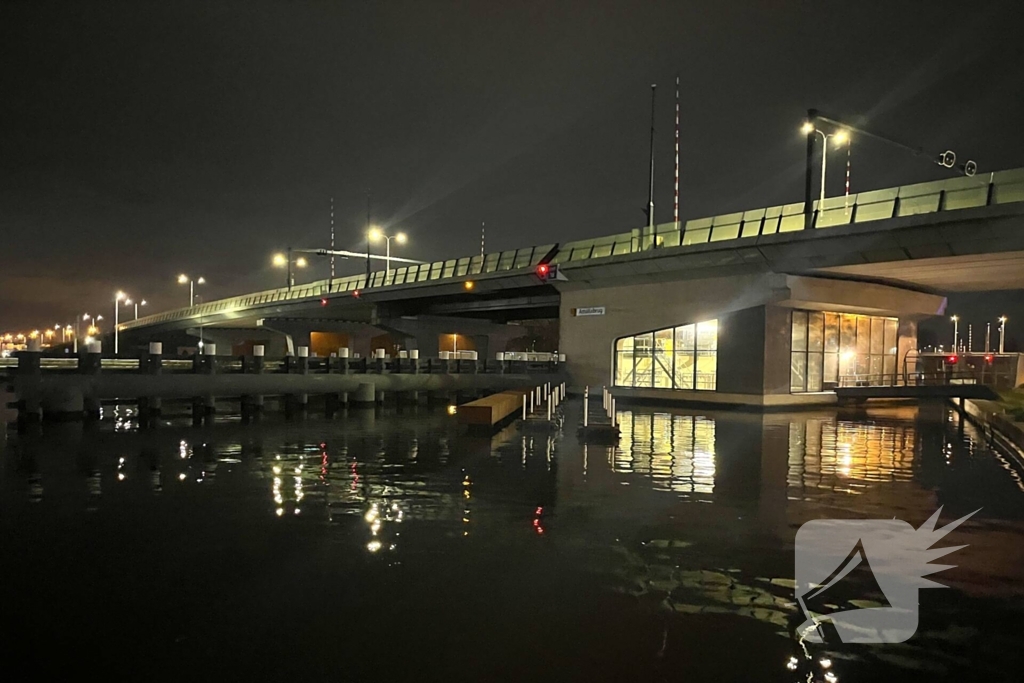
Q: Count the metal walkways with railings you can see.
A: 1